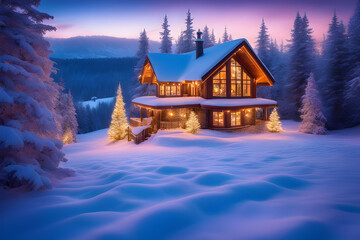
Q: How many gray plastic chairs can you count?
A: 0